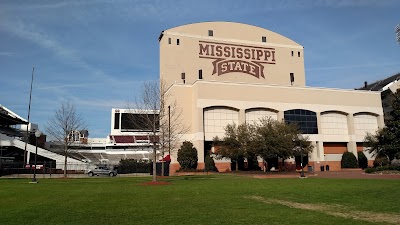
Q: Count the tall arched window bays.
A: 5